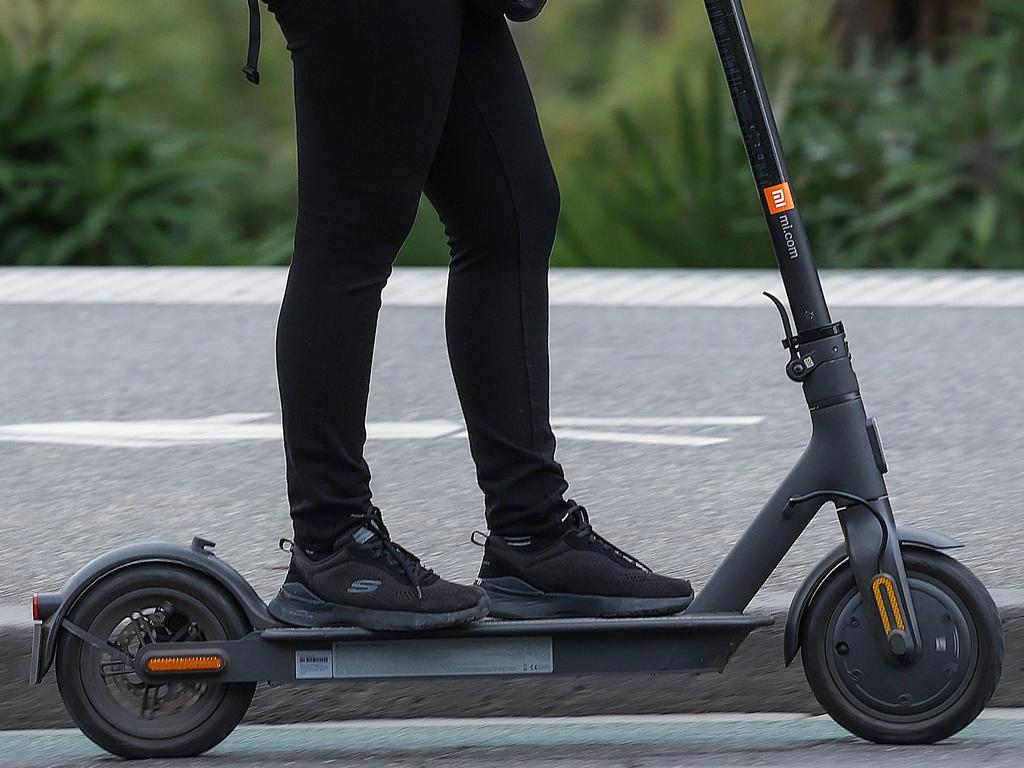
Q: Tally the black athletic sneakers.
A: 2